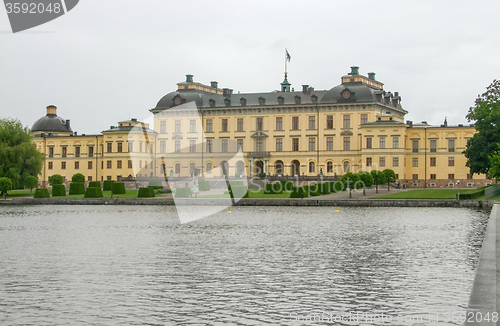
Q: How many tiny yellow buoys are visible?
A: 3